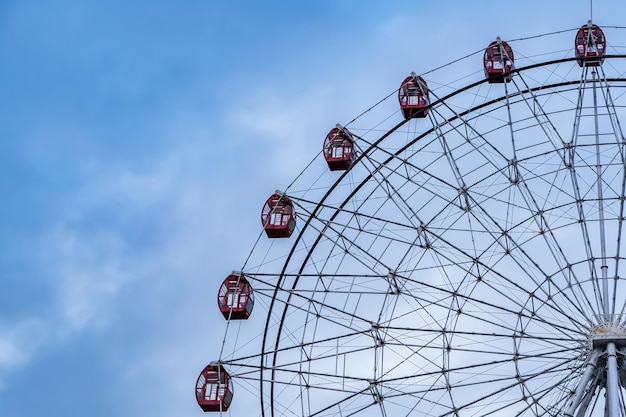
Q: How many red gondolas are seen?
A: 7